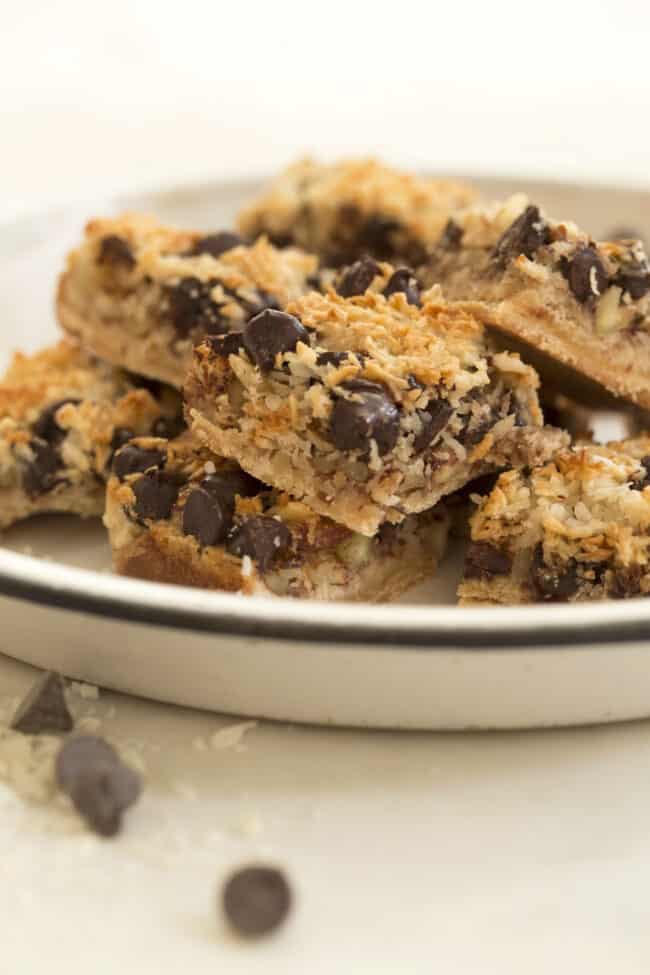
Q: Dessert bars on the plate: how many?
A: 7